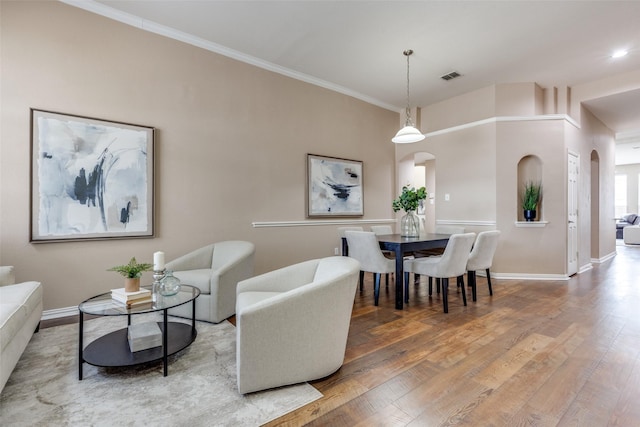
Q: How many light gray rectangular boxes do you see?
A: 1